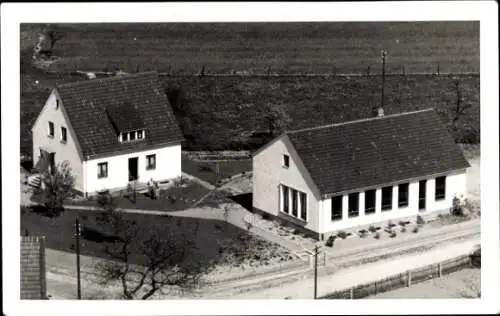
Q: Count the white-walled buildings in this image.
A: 2